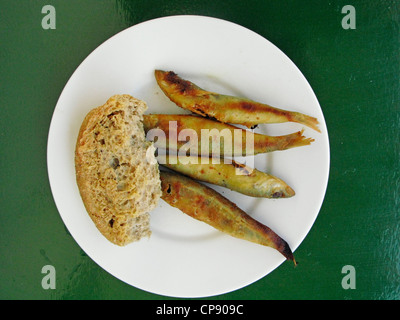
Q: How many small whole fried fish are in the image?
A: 4